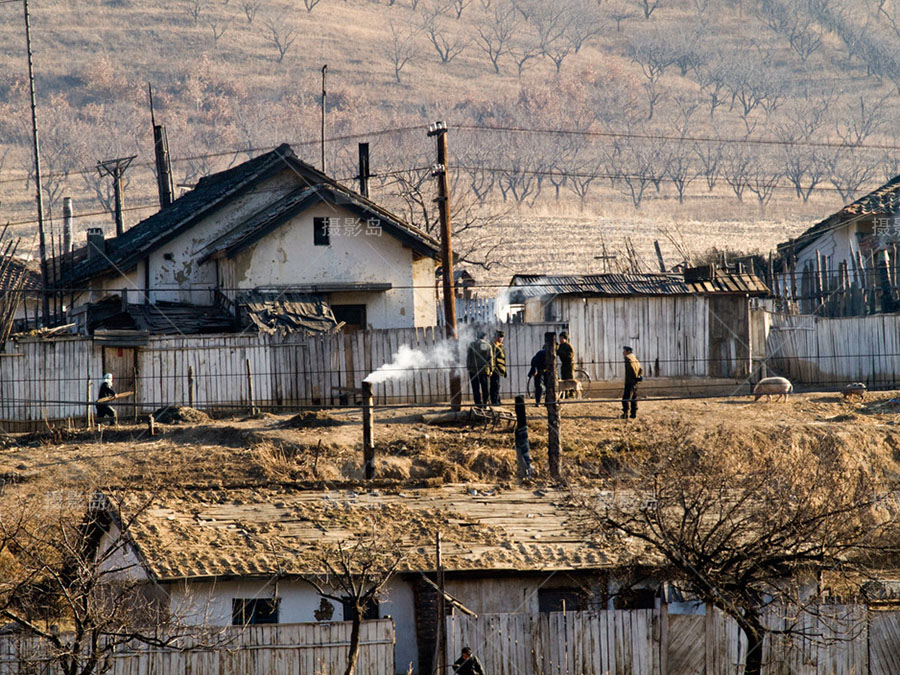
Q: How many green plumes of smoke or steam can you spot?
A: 0